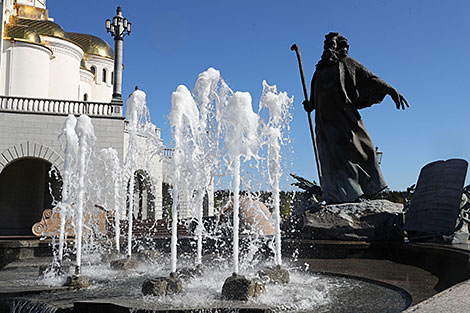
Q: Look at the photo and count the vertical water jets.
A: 8